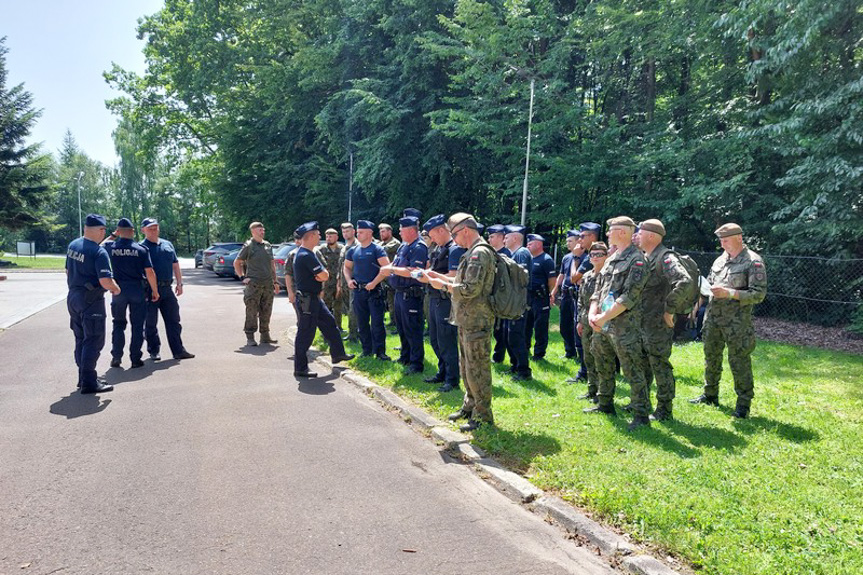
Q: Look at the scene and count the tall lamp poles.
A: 3